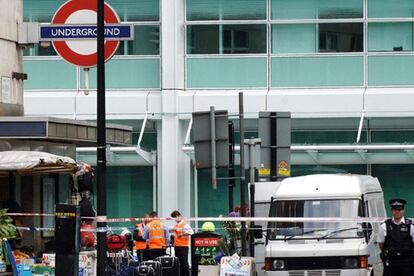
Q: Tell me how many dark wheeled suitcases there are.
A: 3